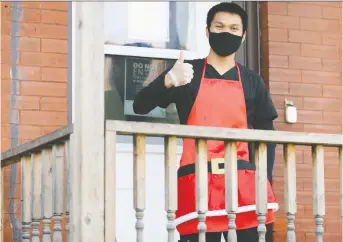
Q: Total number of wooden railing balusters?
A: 12